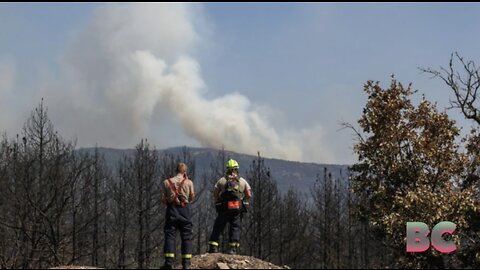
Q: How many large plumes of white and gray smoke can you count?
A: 1